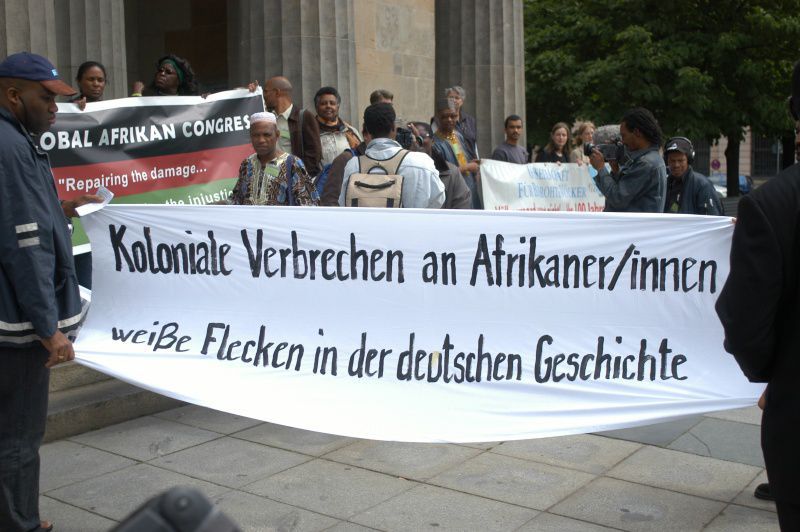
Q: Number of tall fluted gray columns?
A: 4